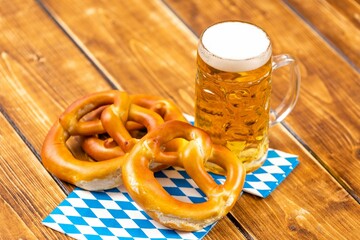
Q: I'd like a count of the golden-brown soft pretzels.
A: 3